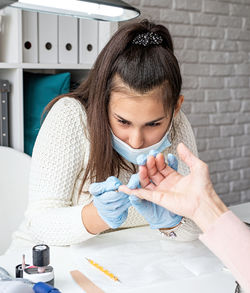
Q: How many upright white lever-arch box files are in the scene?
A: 4